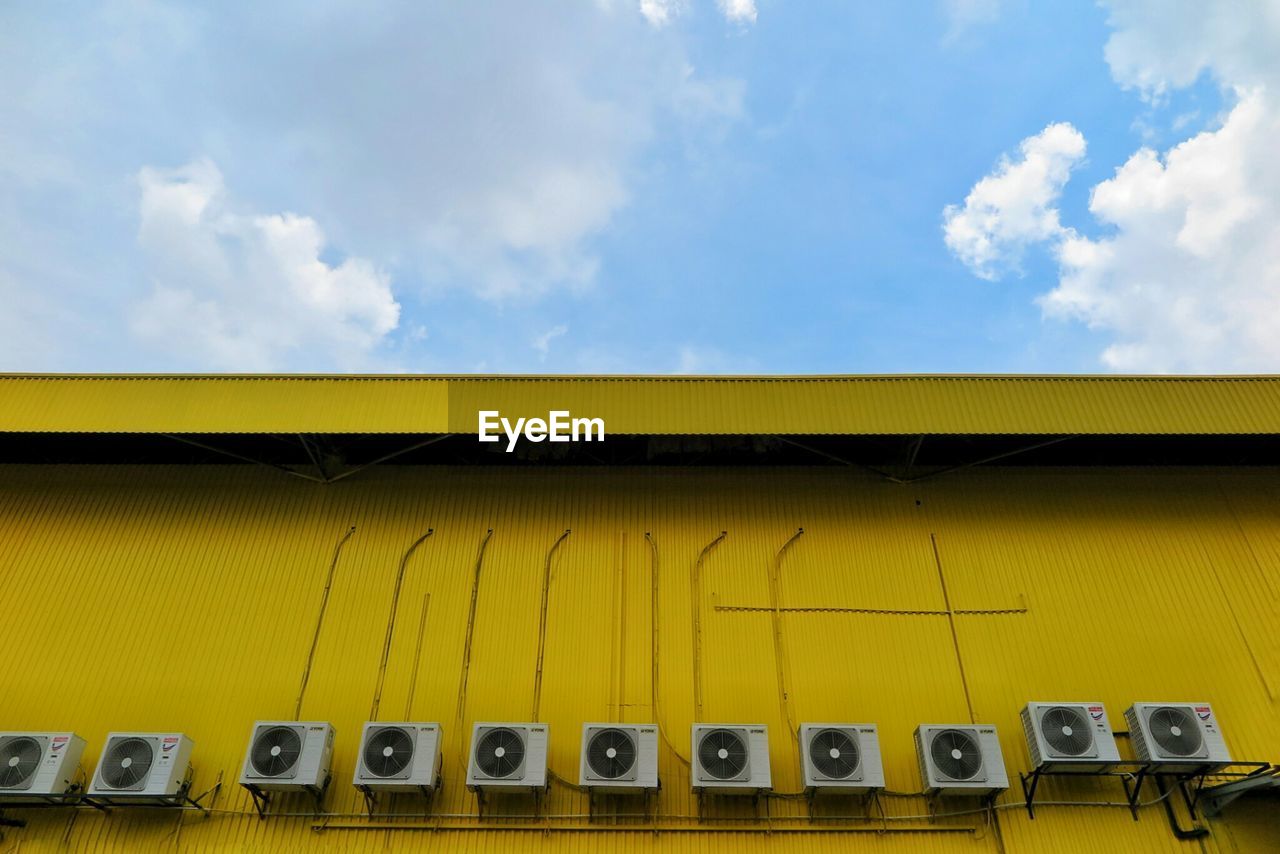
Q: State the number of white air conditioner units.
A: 11